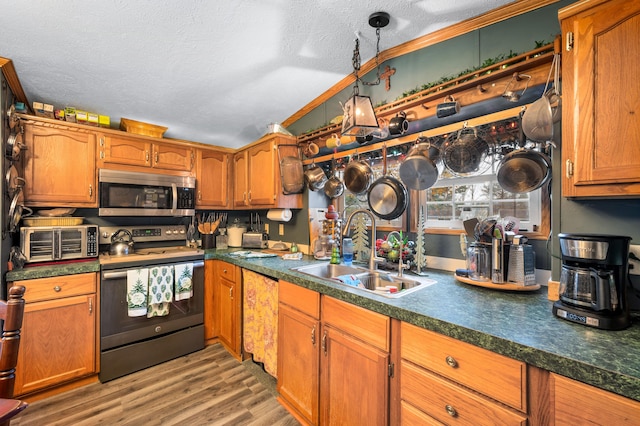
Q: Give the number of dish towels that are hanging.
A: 3